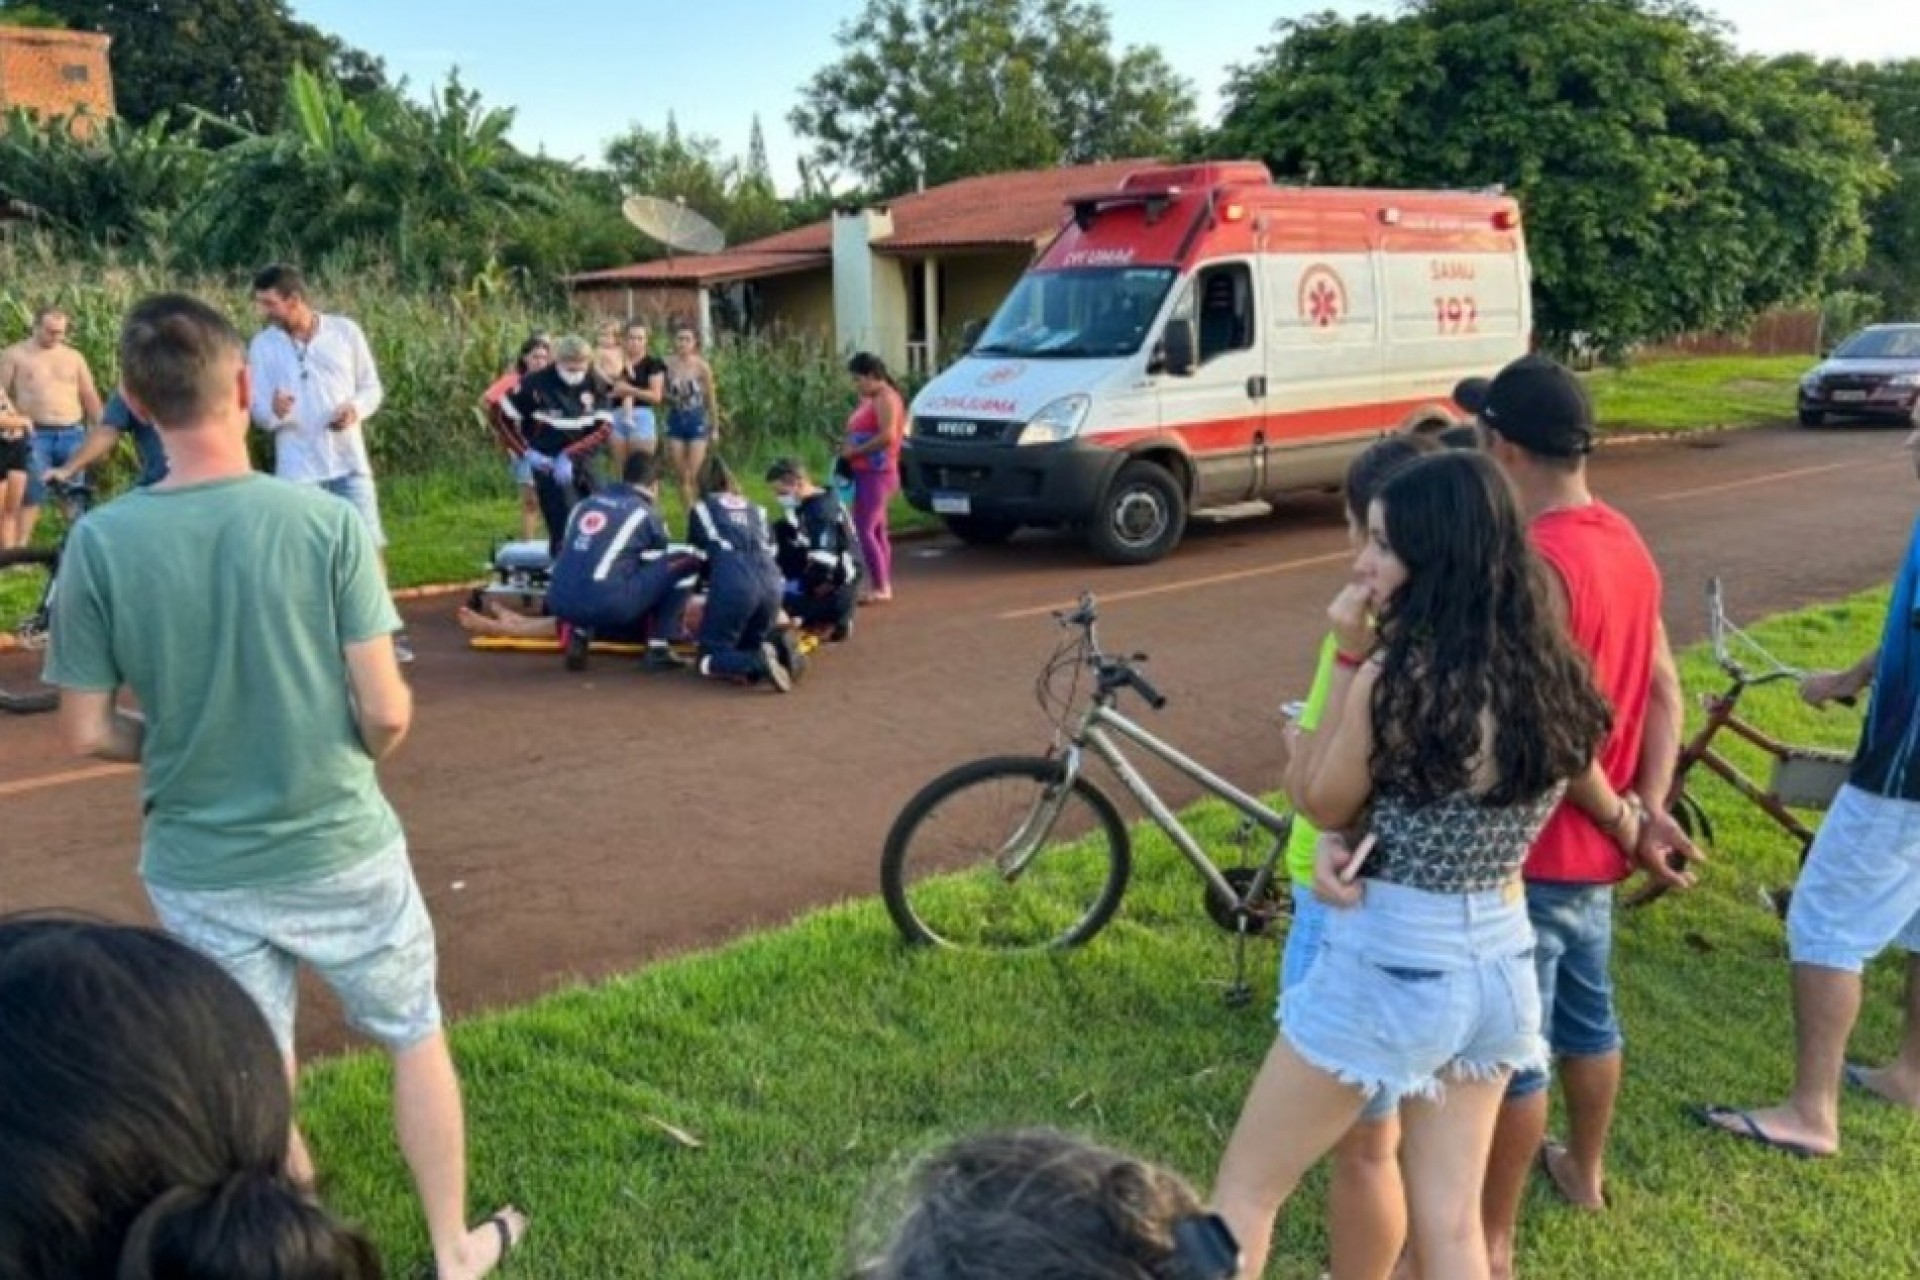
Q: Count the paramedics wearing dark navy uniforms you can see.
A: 4